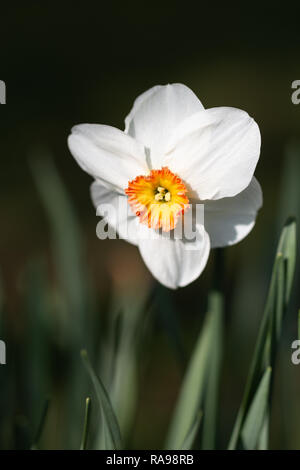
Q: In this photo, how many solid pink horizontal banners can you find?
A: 0